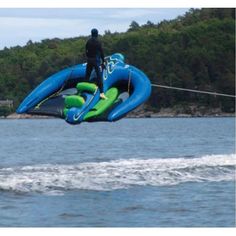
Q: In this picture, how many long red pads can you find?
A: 0